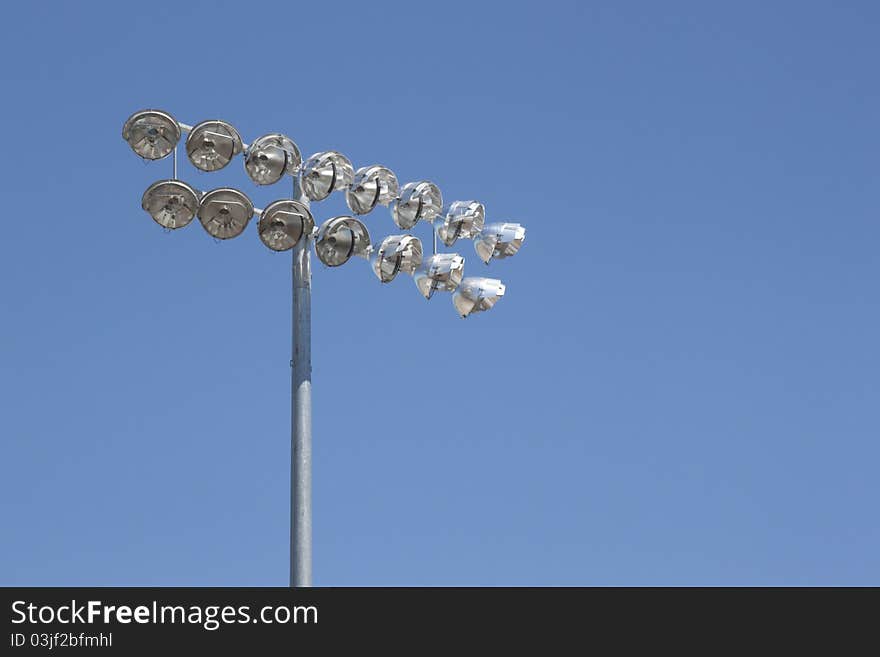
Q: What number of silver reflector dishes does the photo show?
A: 15